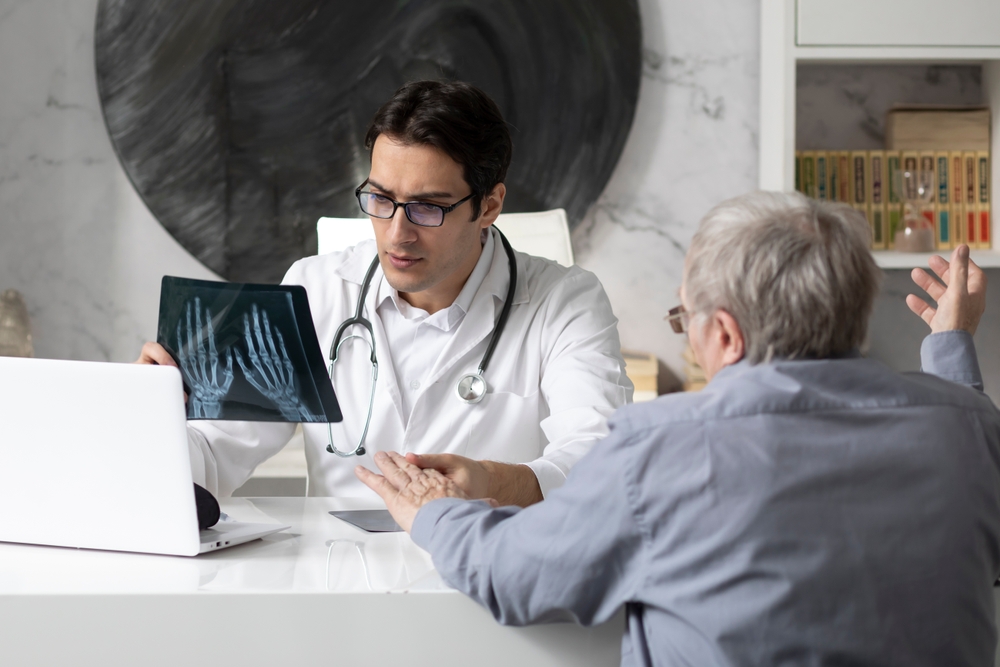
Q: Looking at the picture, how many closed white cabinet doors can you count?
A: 1